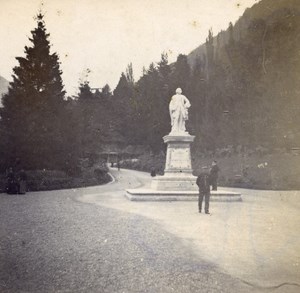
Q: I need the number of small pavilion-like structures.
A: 1